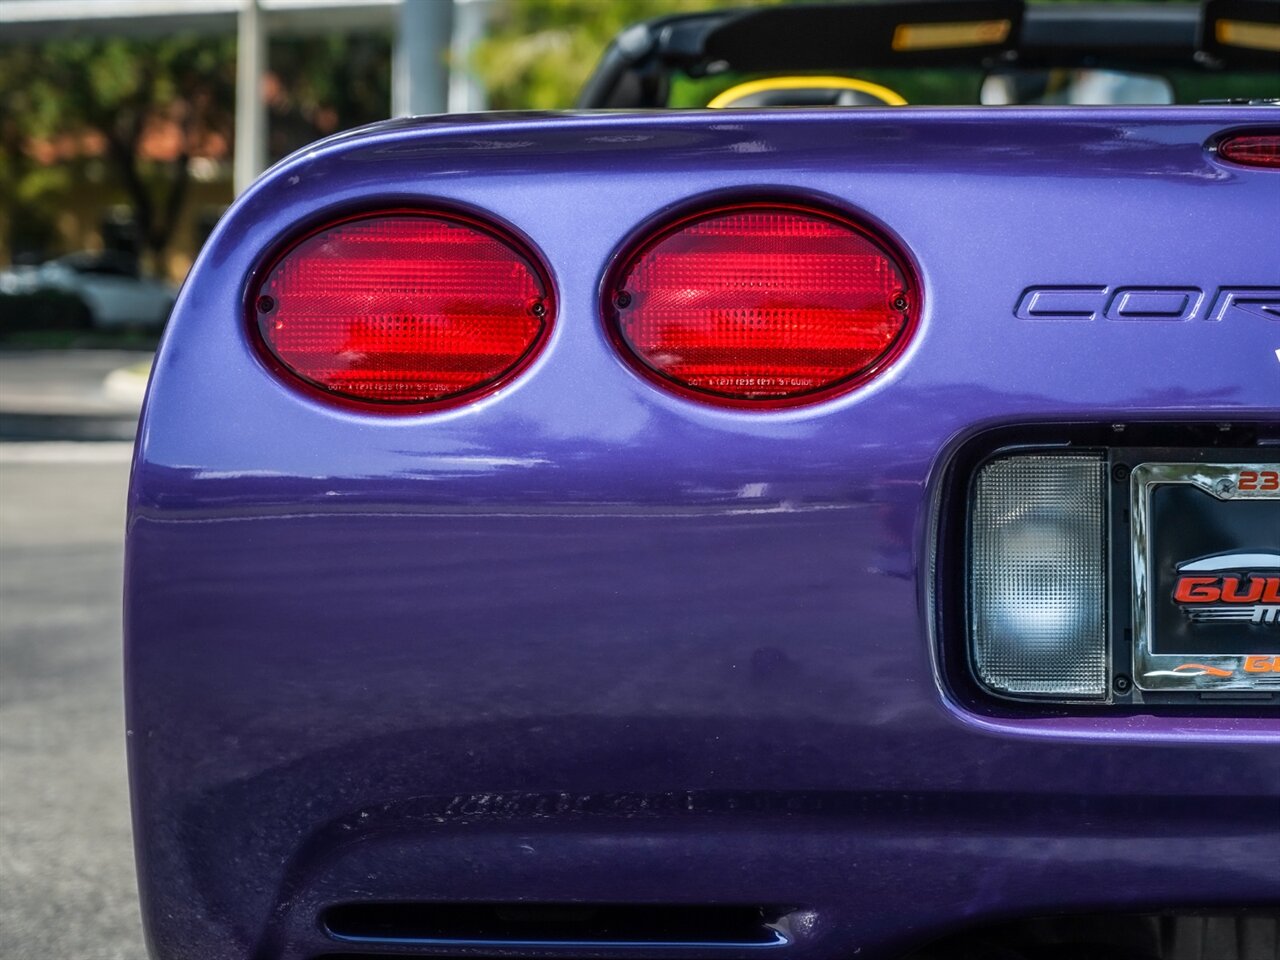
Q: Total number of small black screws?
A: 6